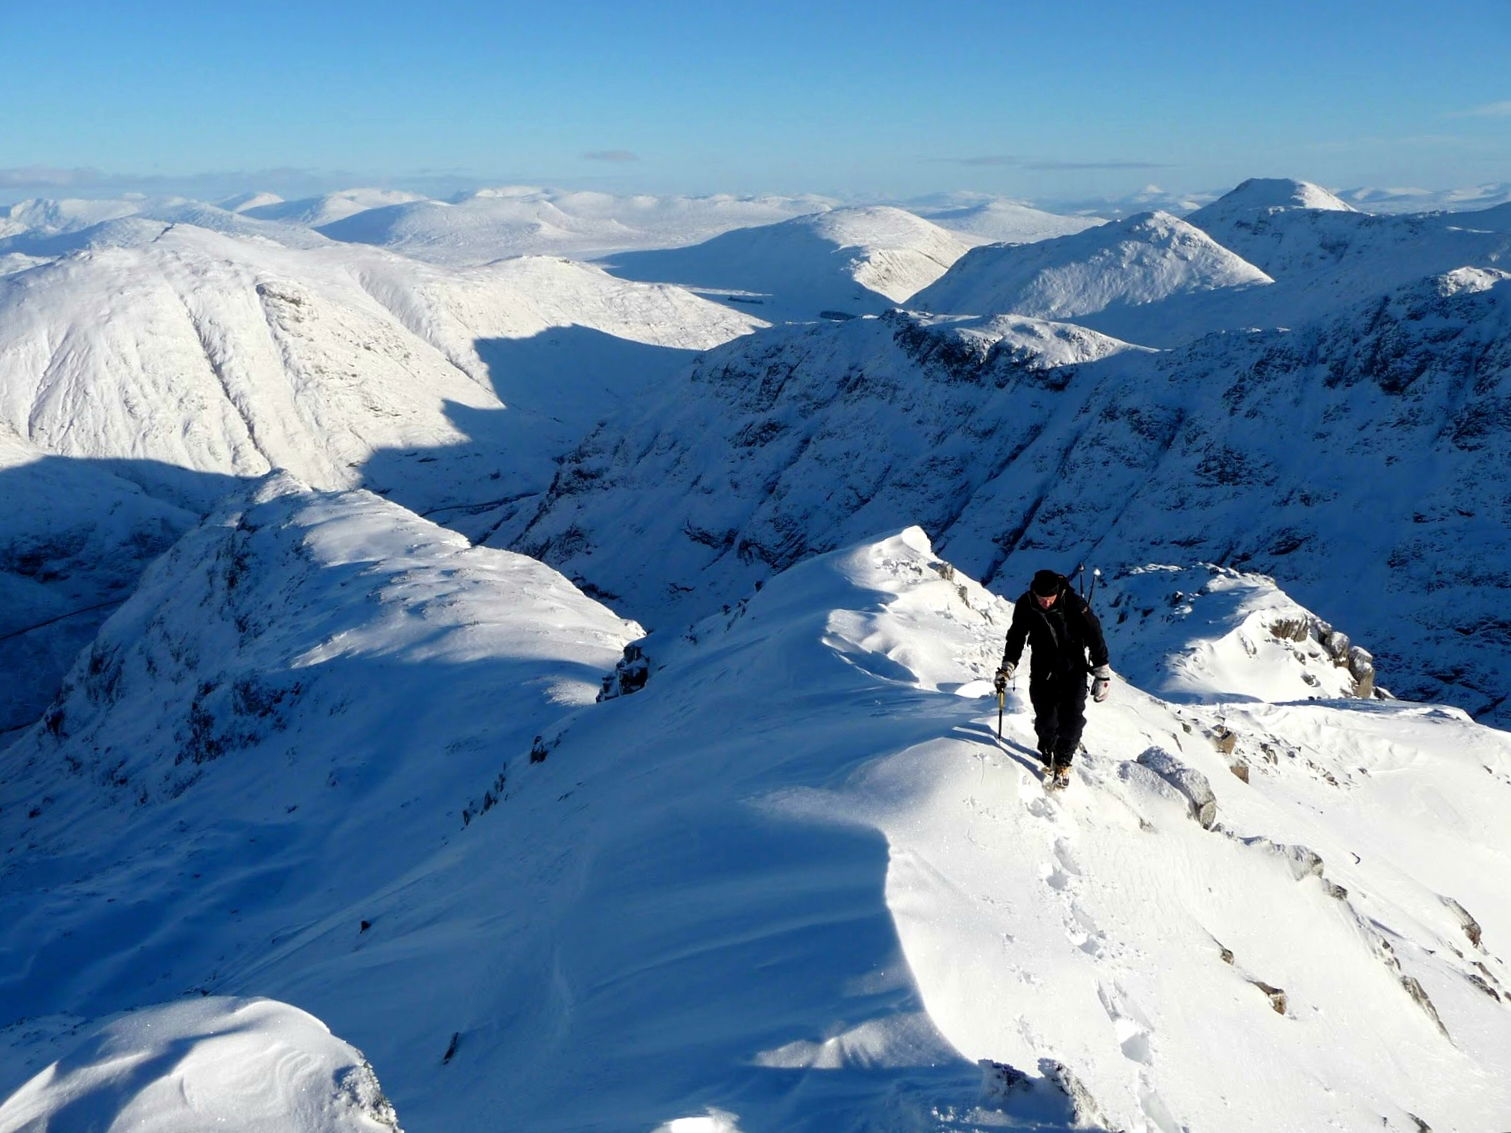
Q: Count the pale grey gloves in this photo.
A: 2